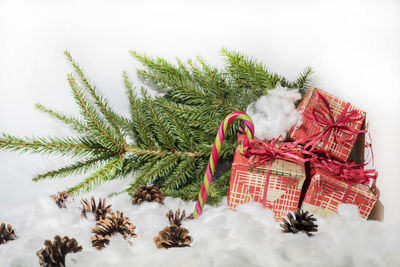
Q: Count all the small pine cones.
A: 9